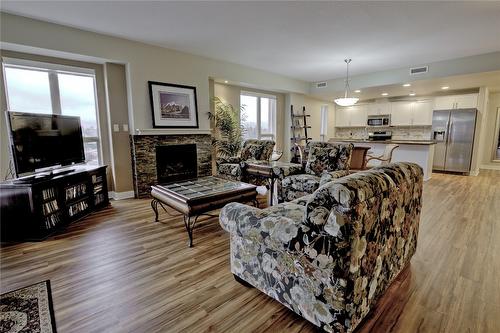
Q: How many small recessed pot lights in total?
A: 6